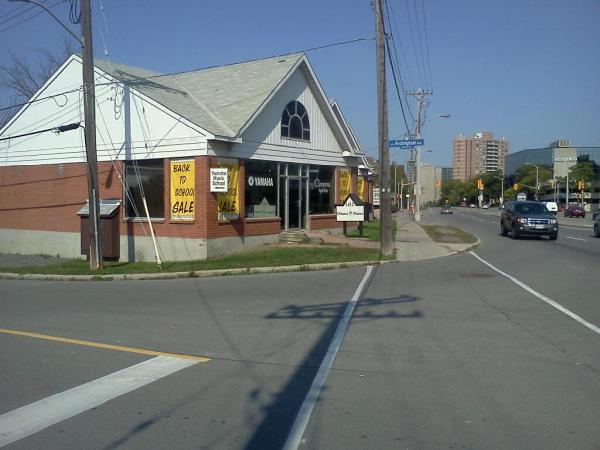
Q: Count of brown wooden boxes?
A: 1